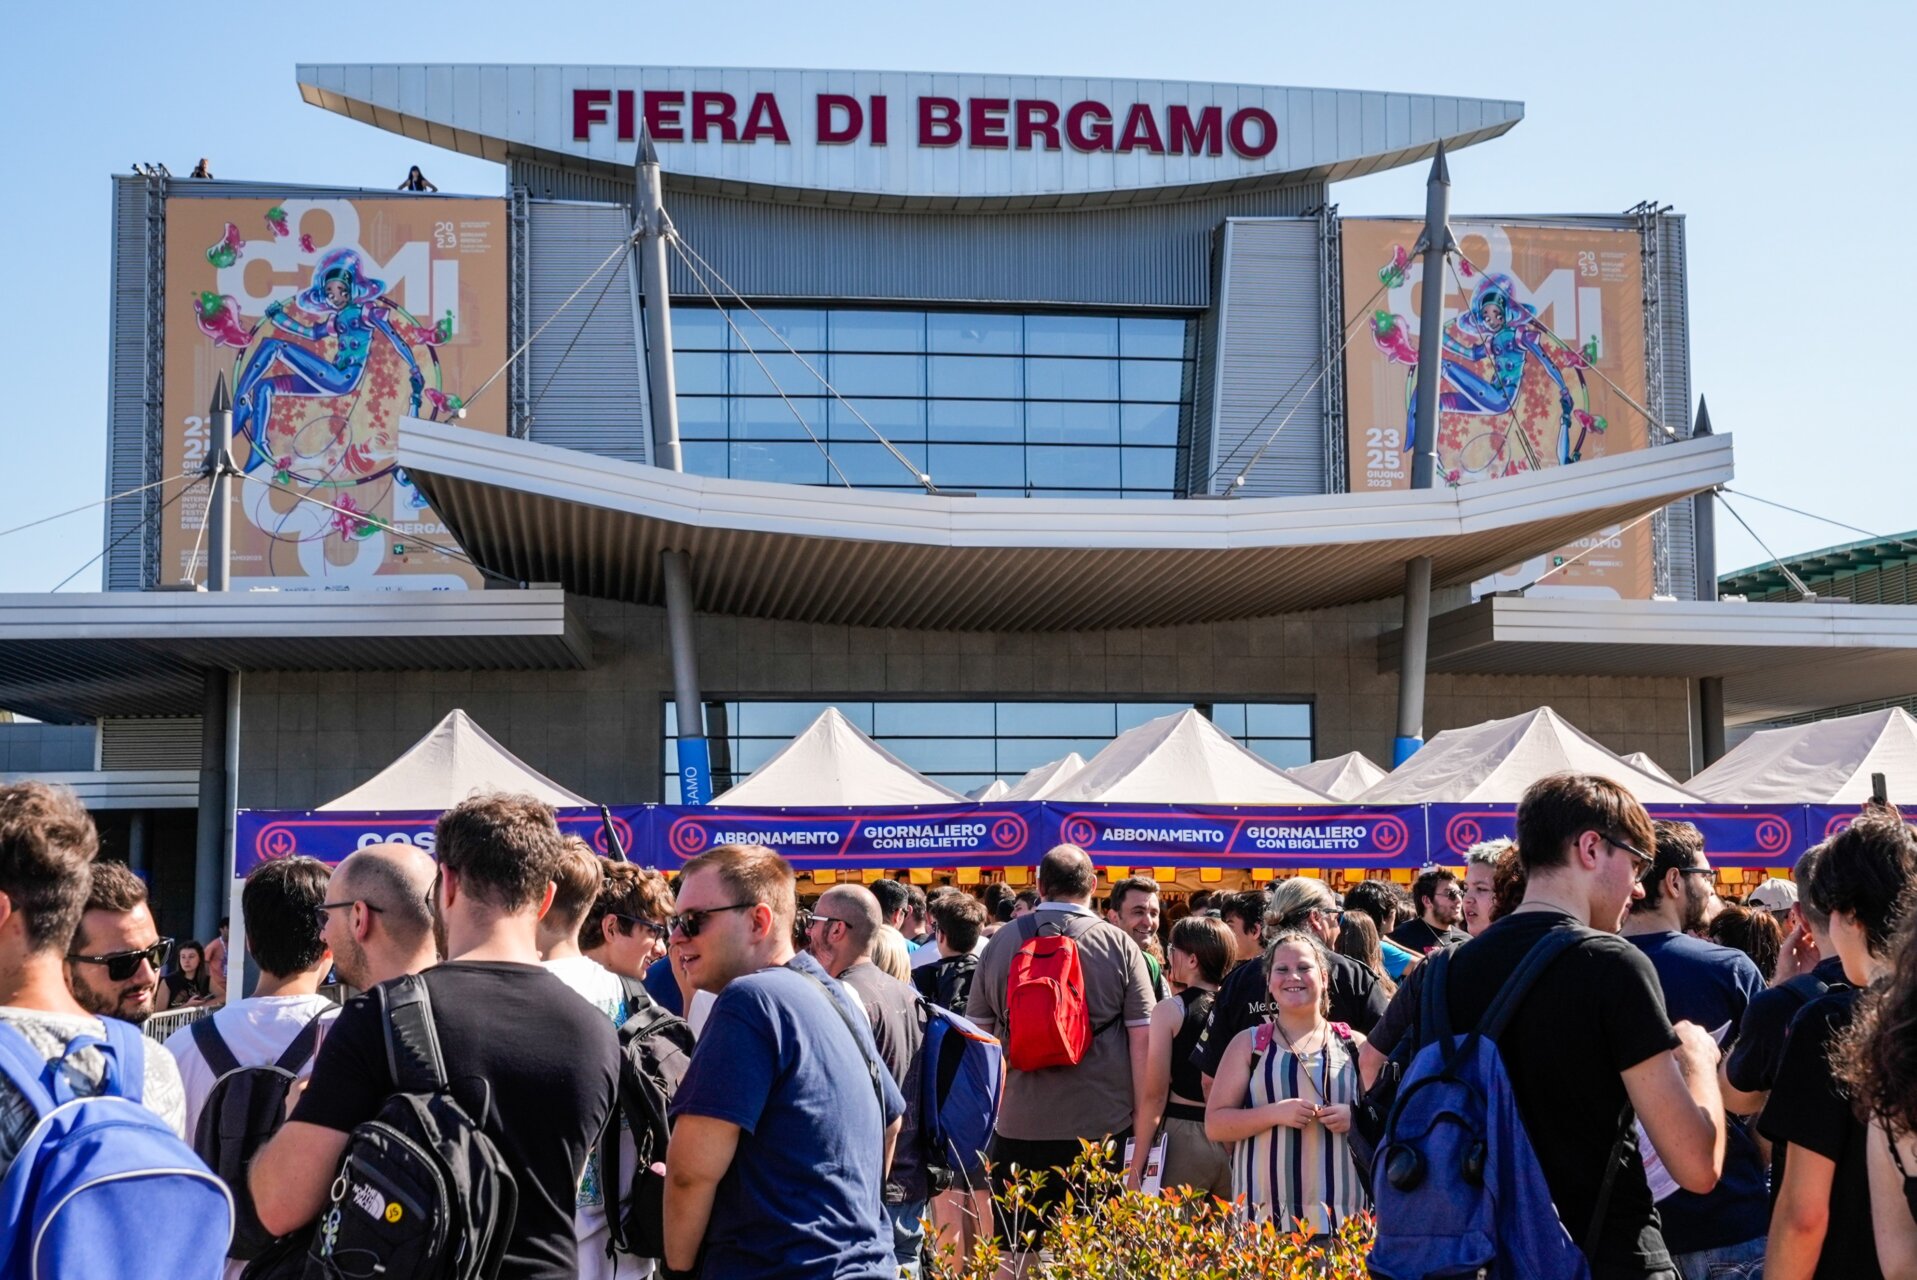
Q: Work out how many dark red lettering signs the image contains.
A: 1